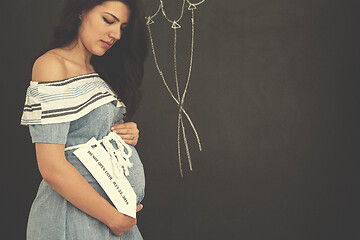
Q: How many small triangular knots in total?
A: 3